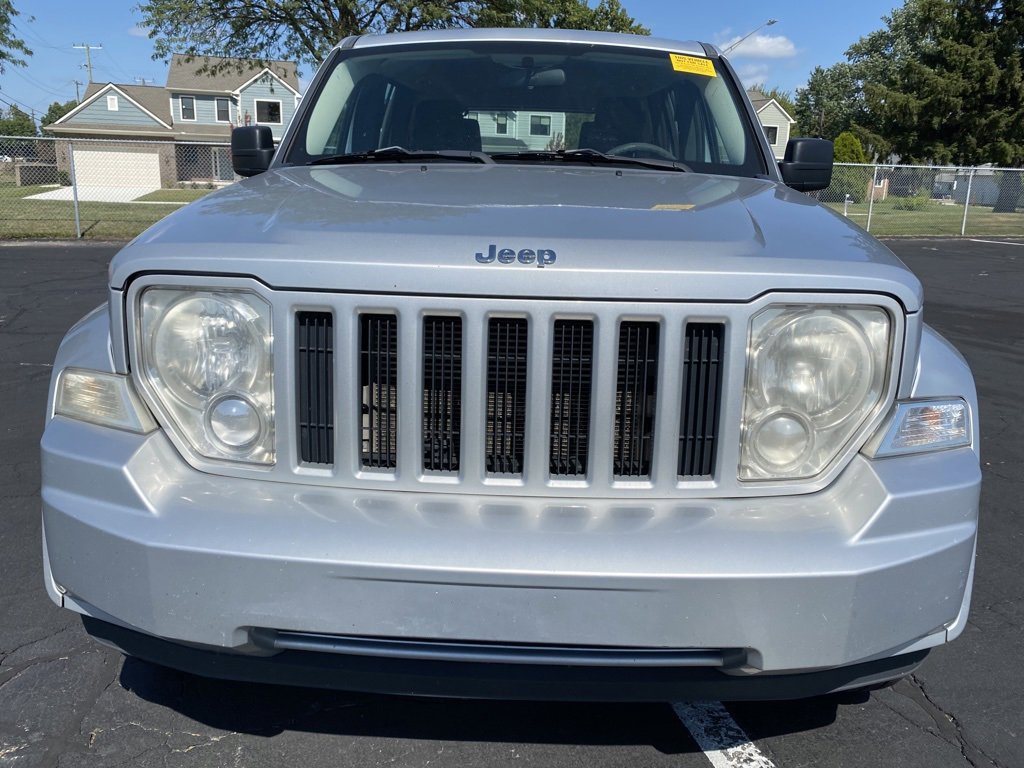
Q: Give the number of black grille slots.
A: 7